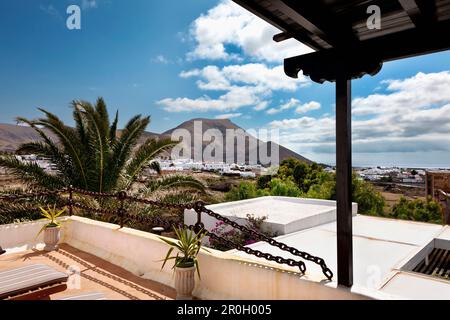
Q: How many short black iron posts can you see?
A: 3